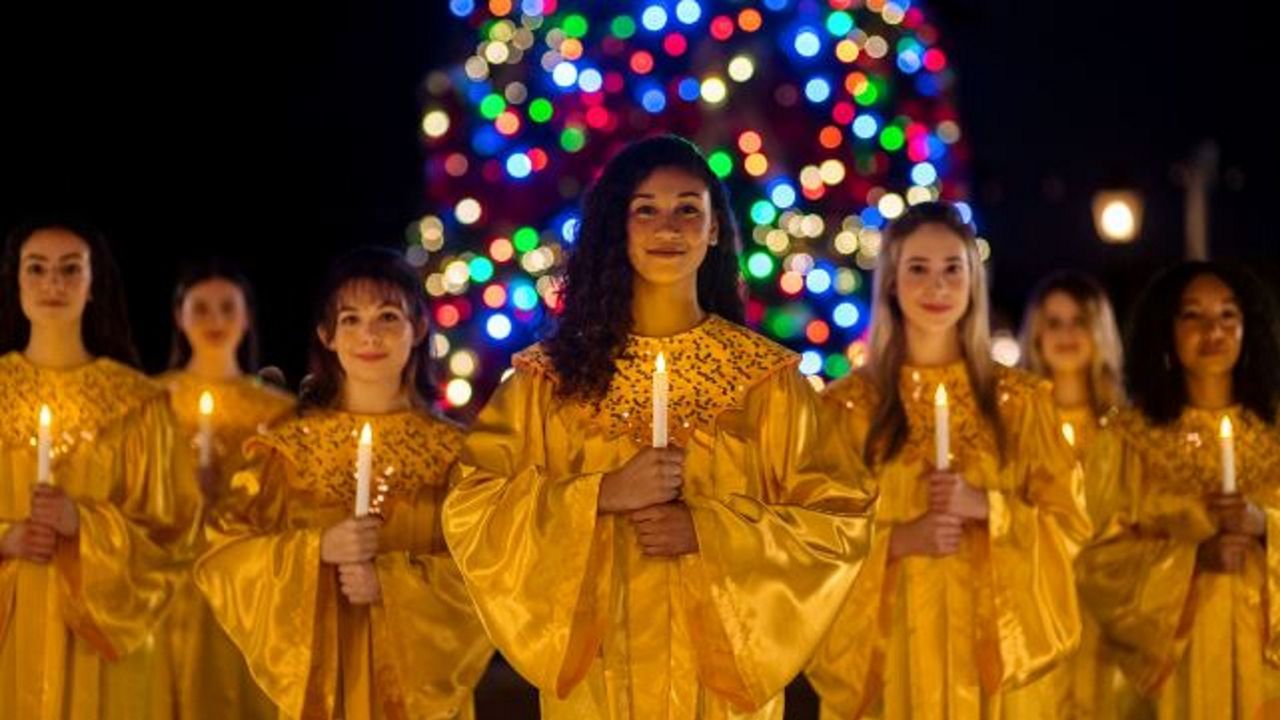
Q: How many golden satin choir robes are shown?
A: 7